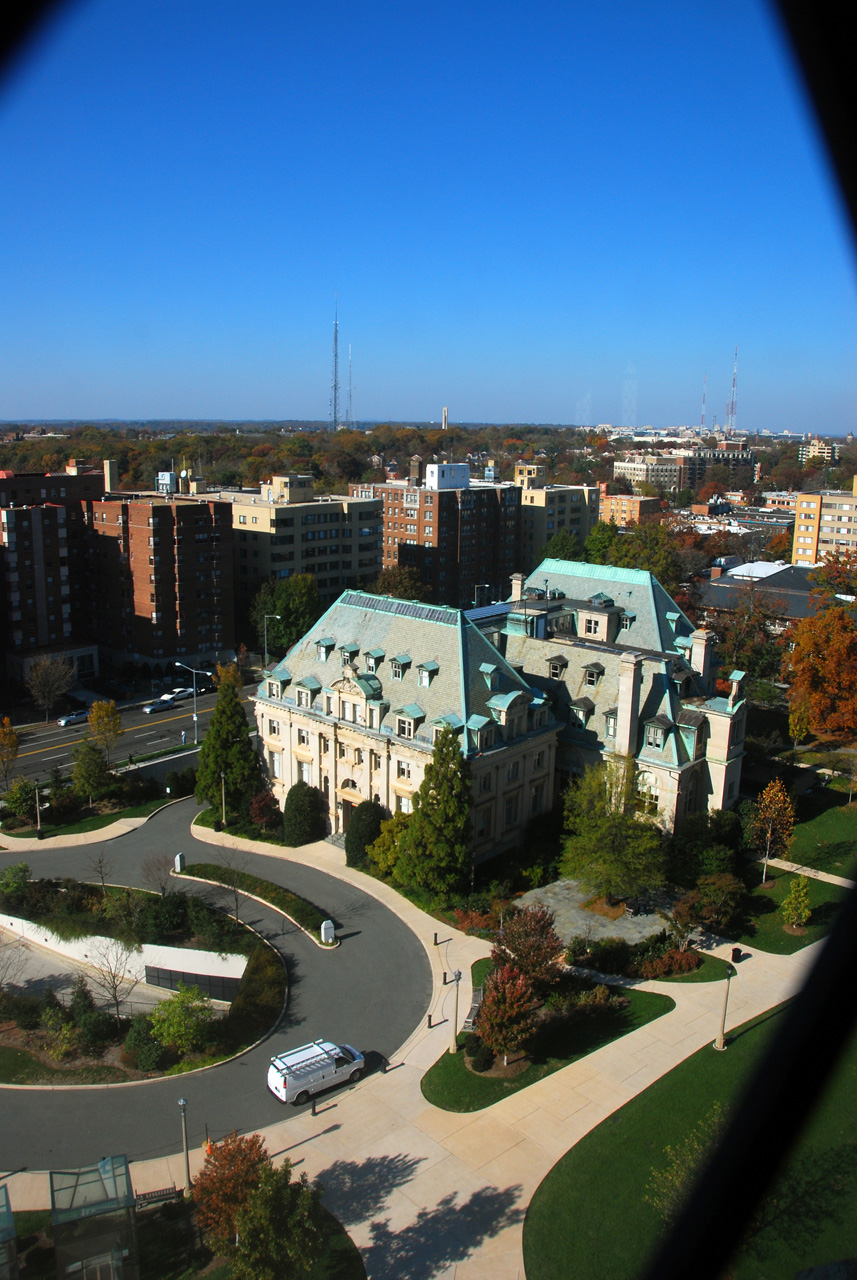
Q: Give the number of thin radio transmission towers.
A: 4